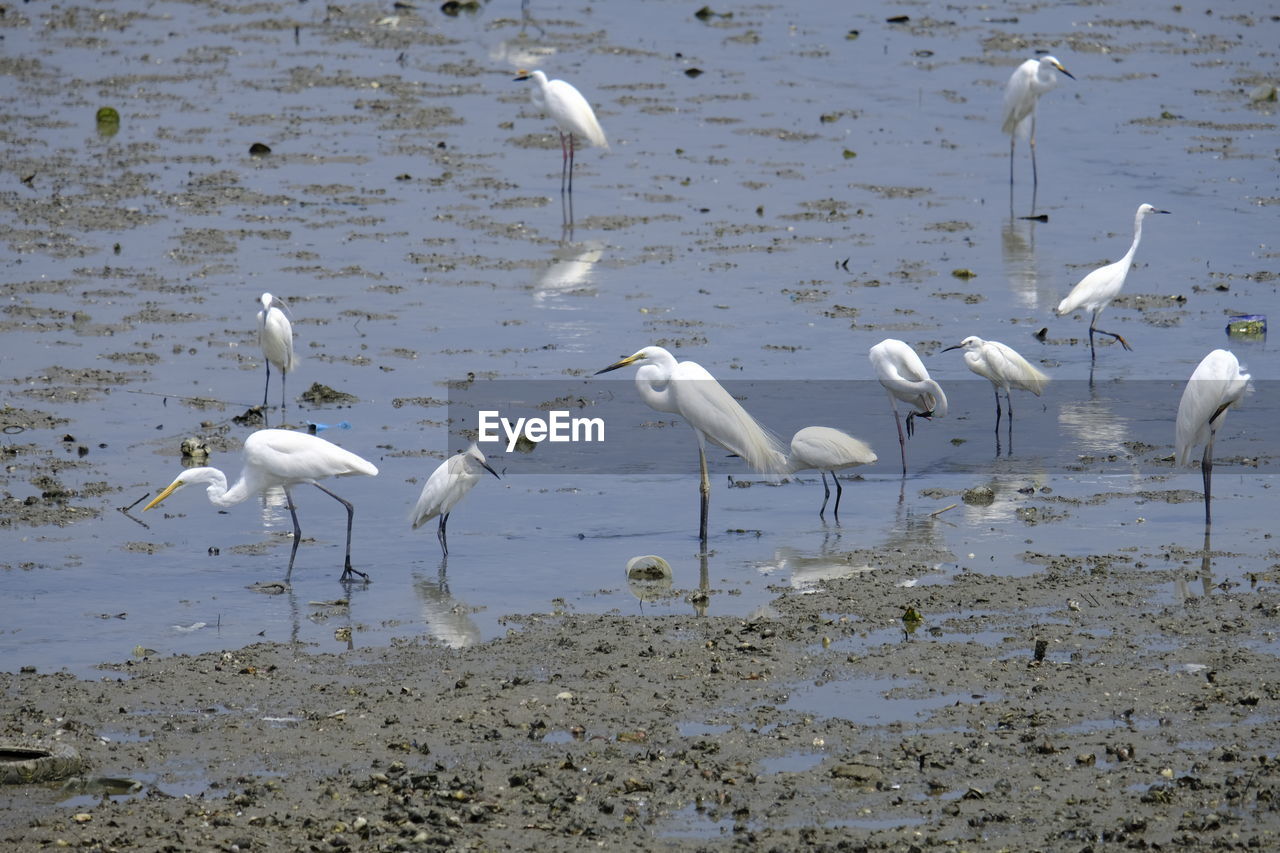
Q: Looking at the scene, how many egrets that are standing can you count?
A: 11